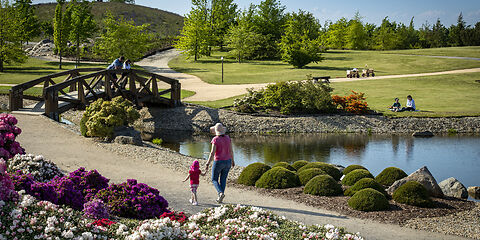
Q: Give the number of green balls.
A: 13